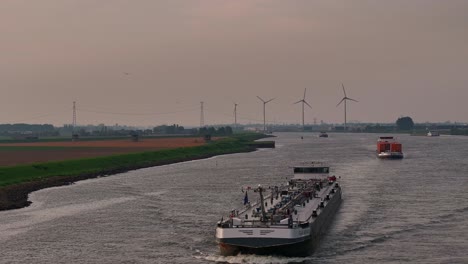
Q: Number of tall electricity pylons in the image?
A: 2